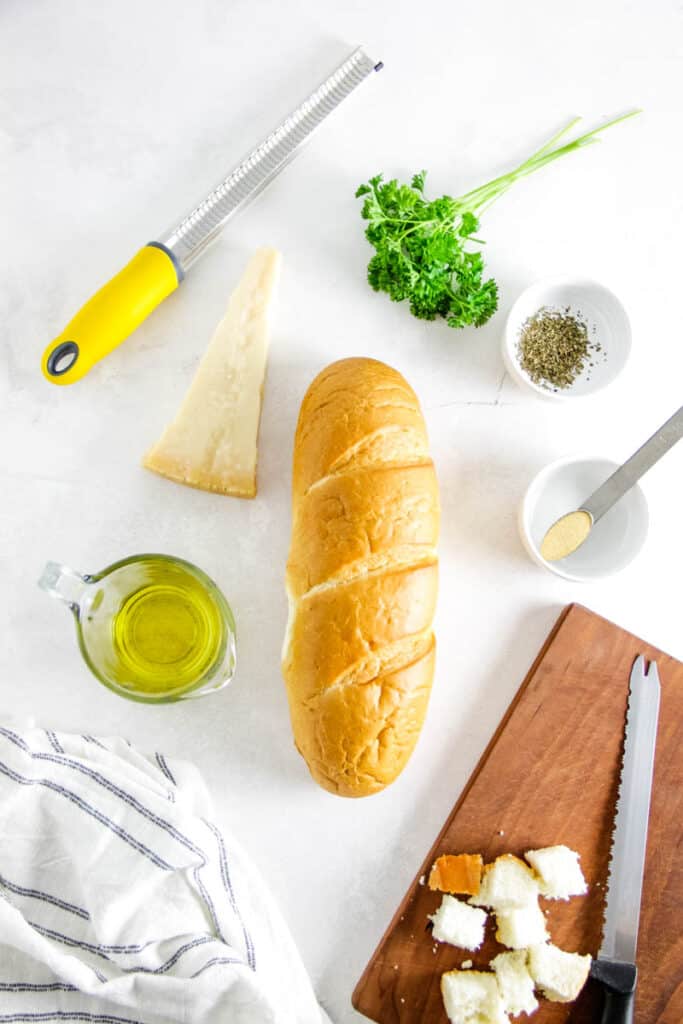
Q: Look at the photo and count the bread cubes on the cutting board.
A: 8